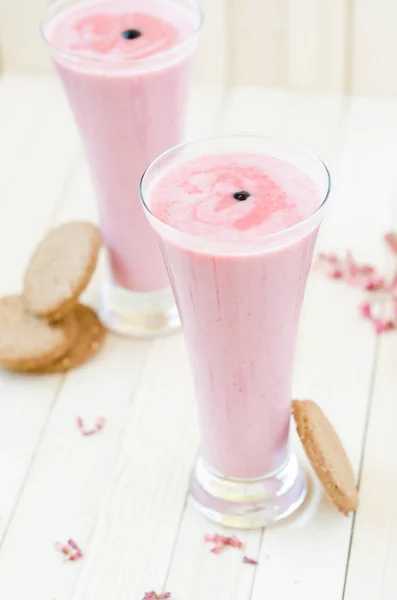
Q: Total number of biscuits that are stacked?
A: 3